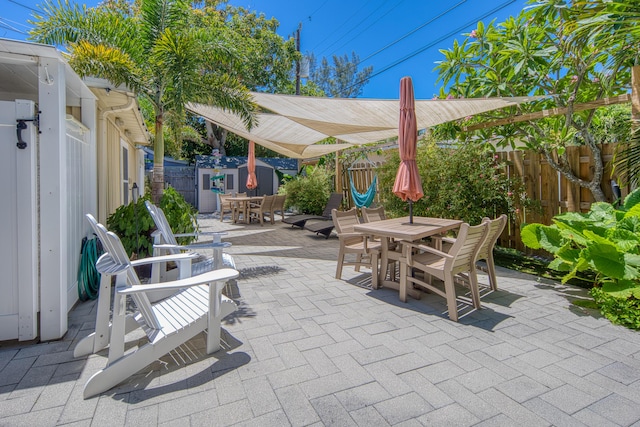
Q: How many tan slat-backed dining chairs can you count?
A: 8